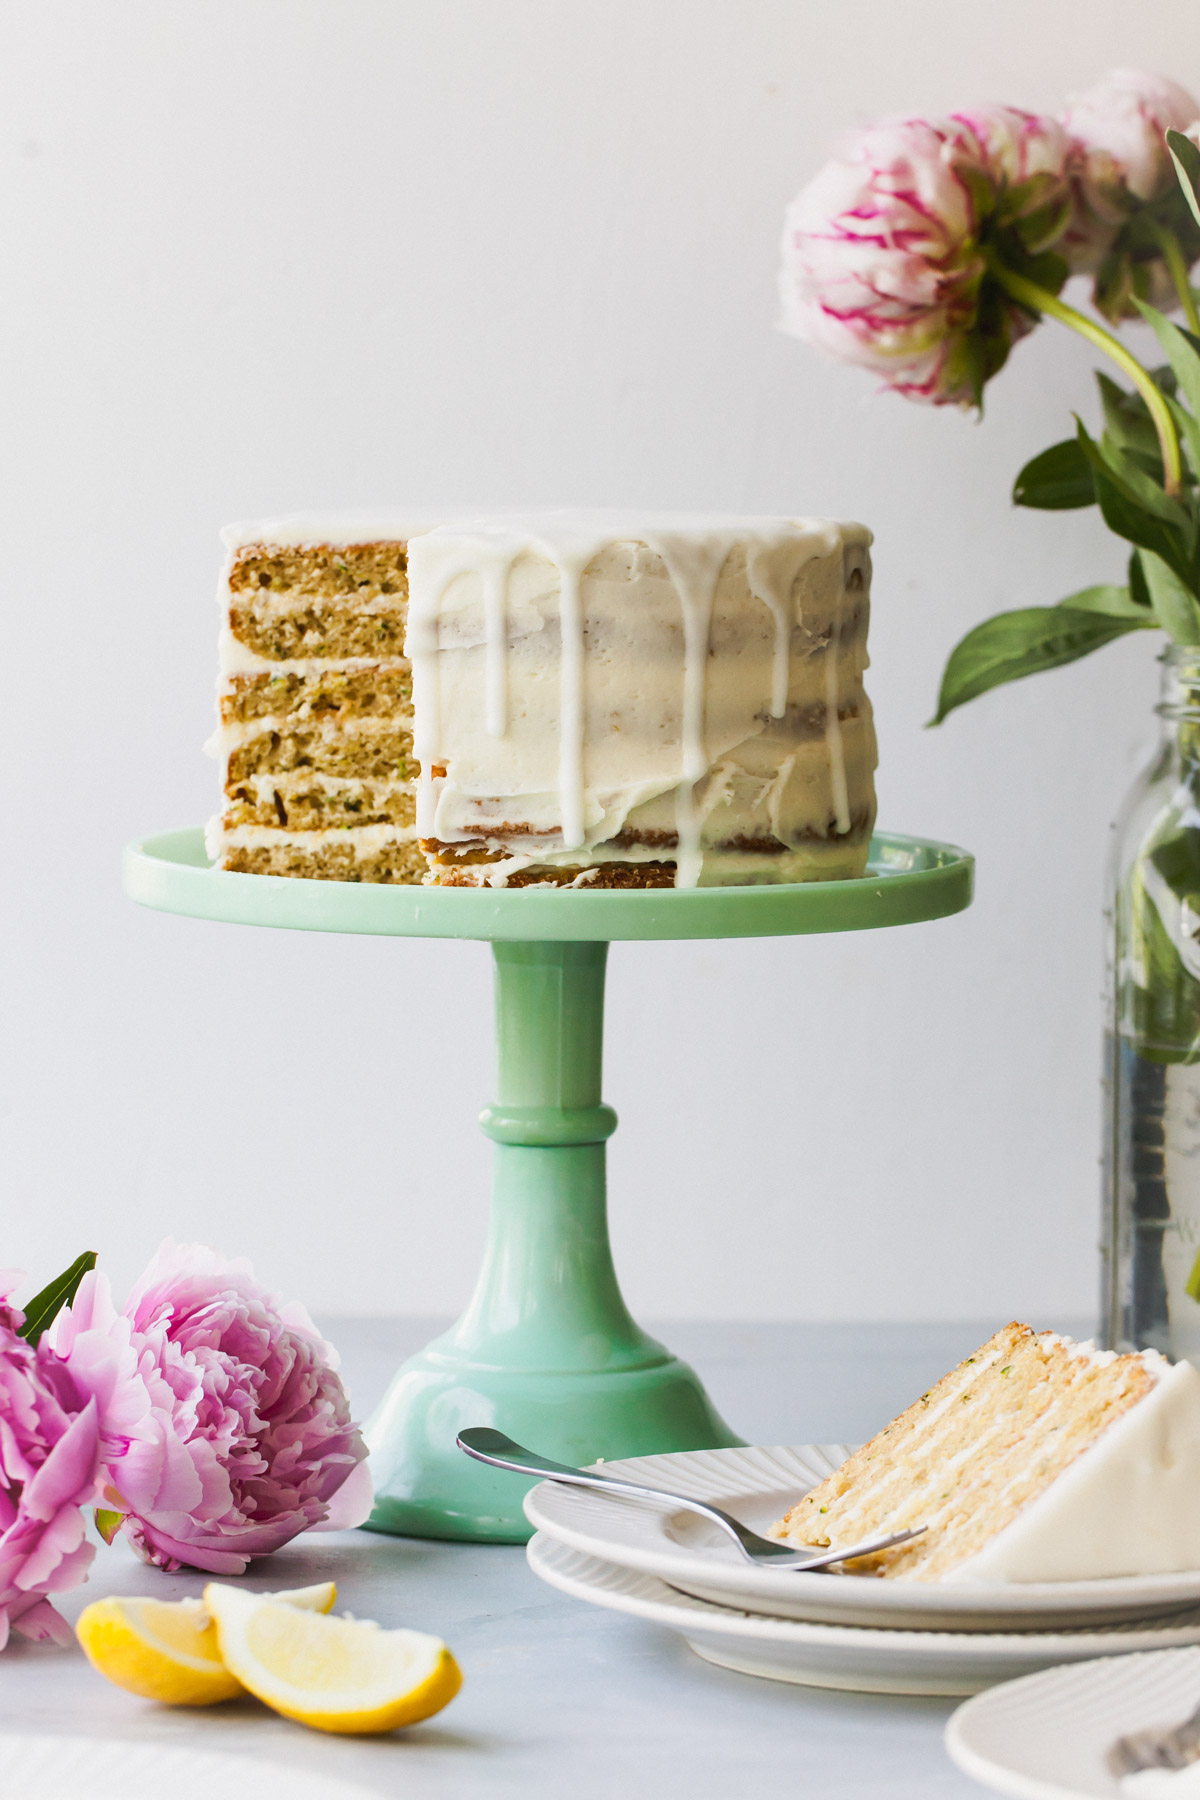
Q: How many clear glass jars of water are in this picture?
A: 1